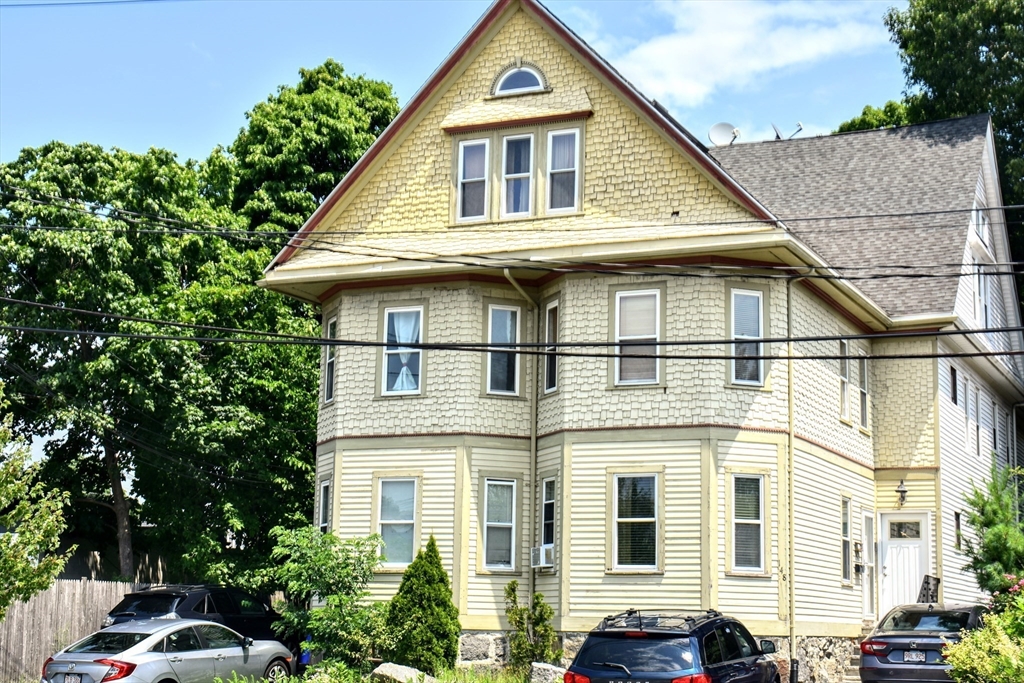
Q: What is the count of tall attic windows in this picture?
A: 3